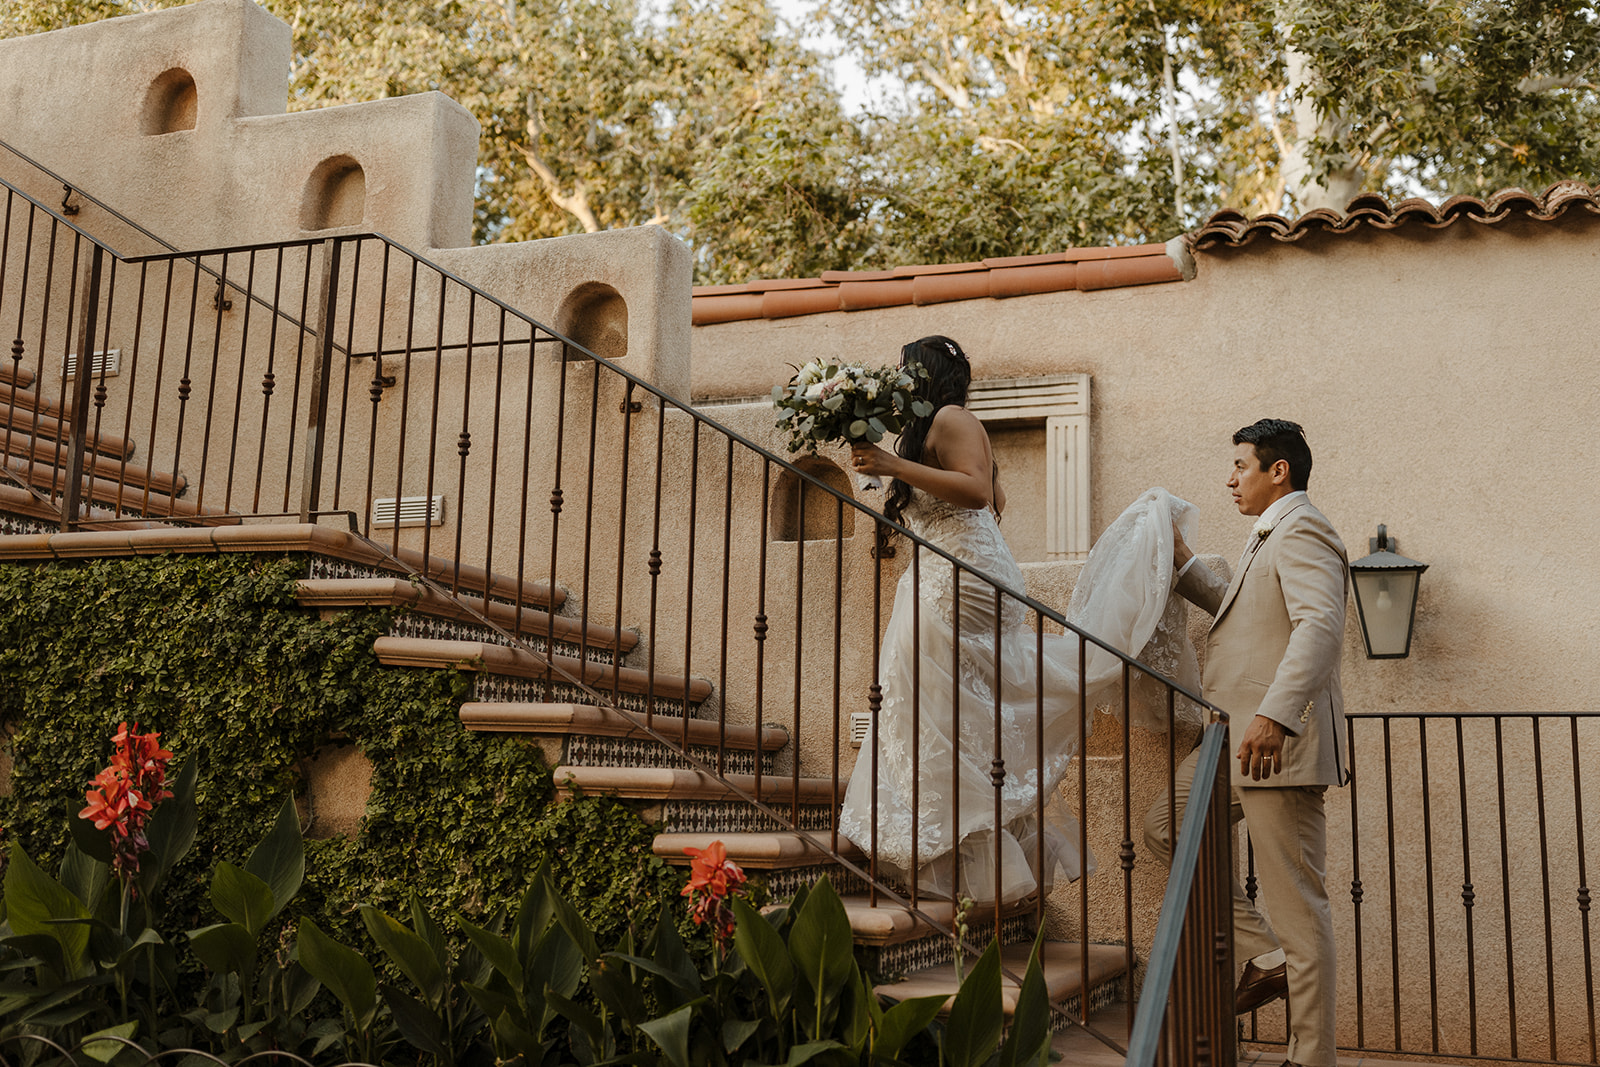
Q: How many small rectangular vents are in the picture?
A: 3